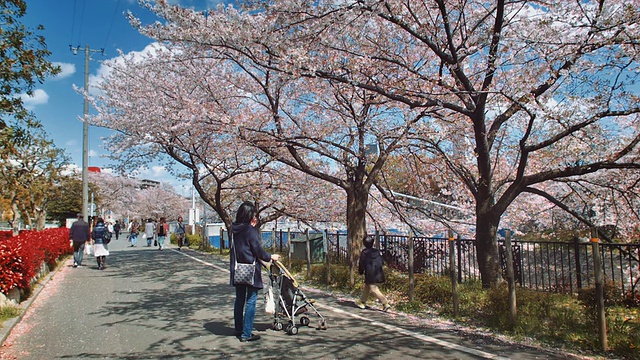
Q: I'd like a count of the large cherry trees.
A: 3